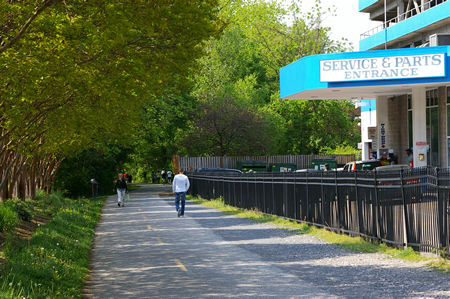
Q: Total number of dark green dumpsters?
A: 3